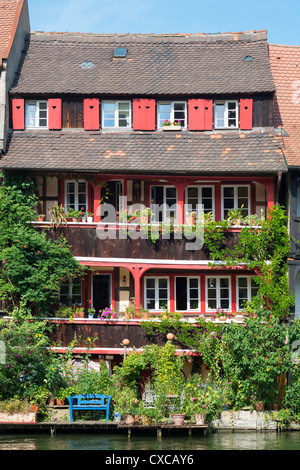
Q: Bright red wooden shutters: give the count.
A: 8